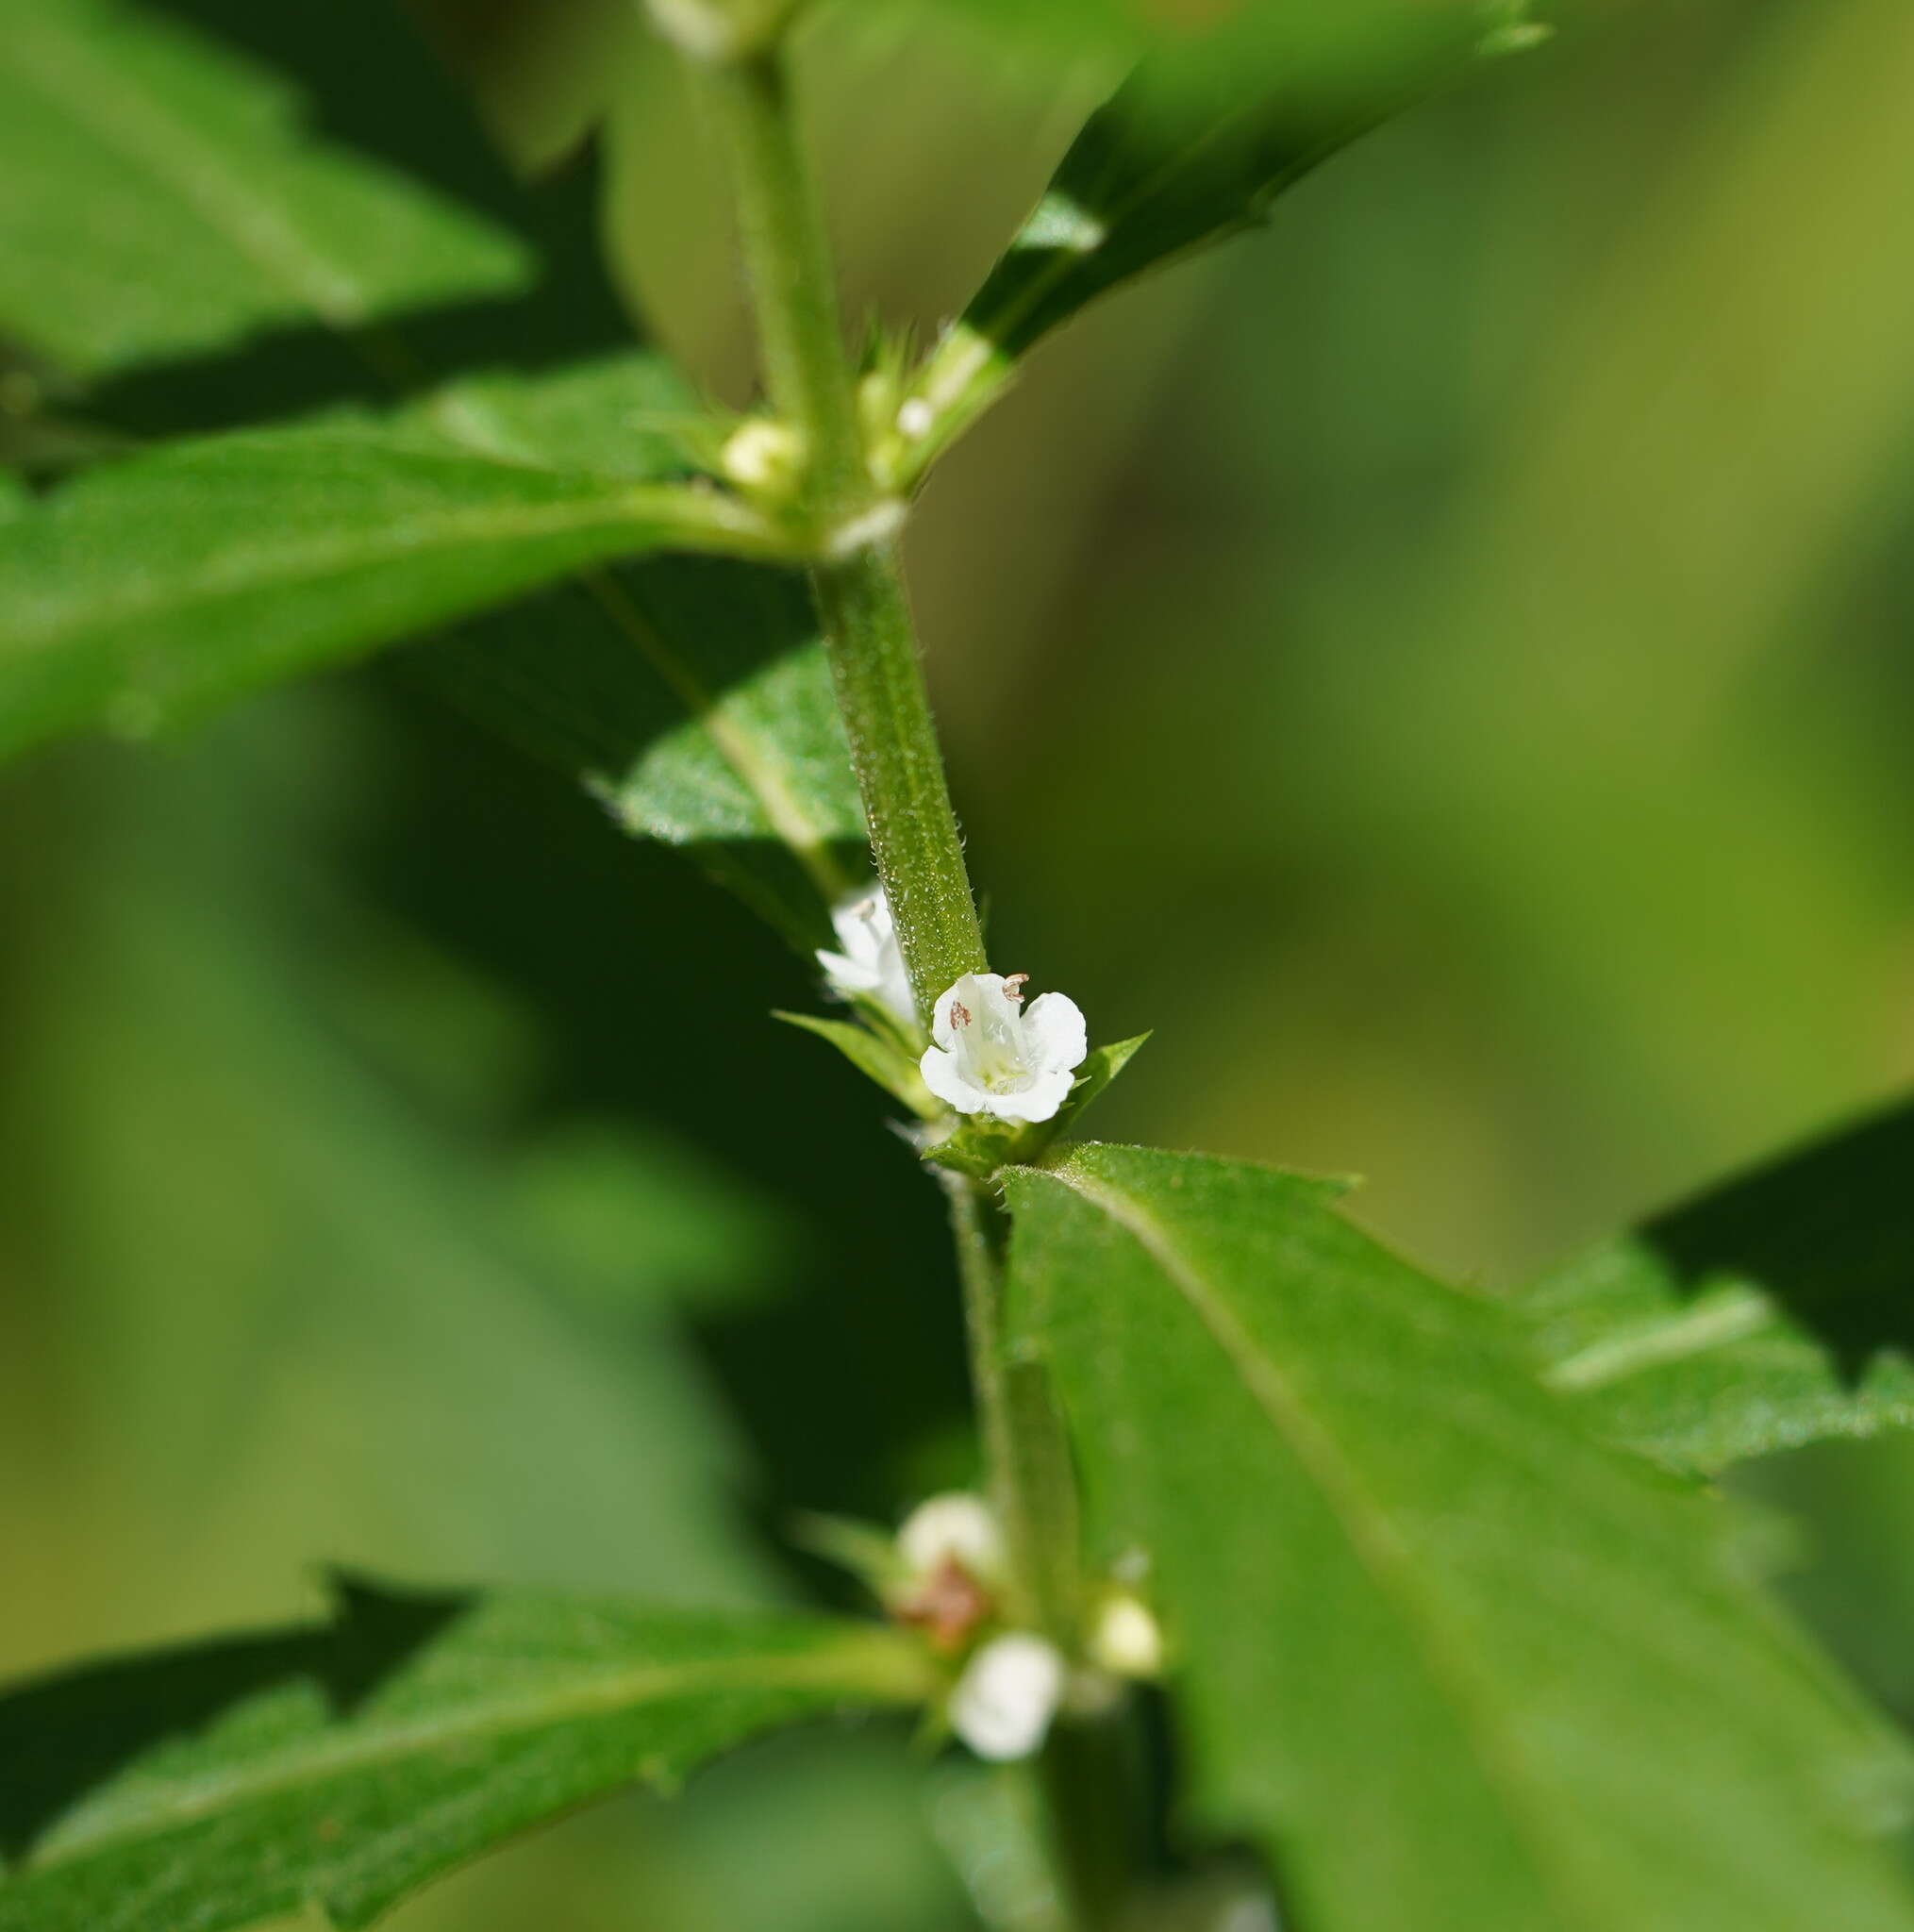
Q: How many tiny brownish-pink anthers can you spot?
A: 2